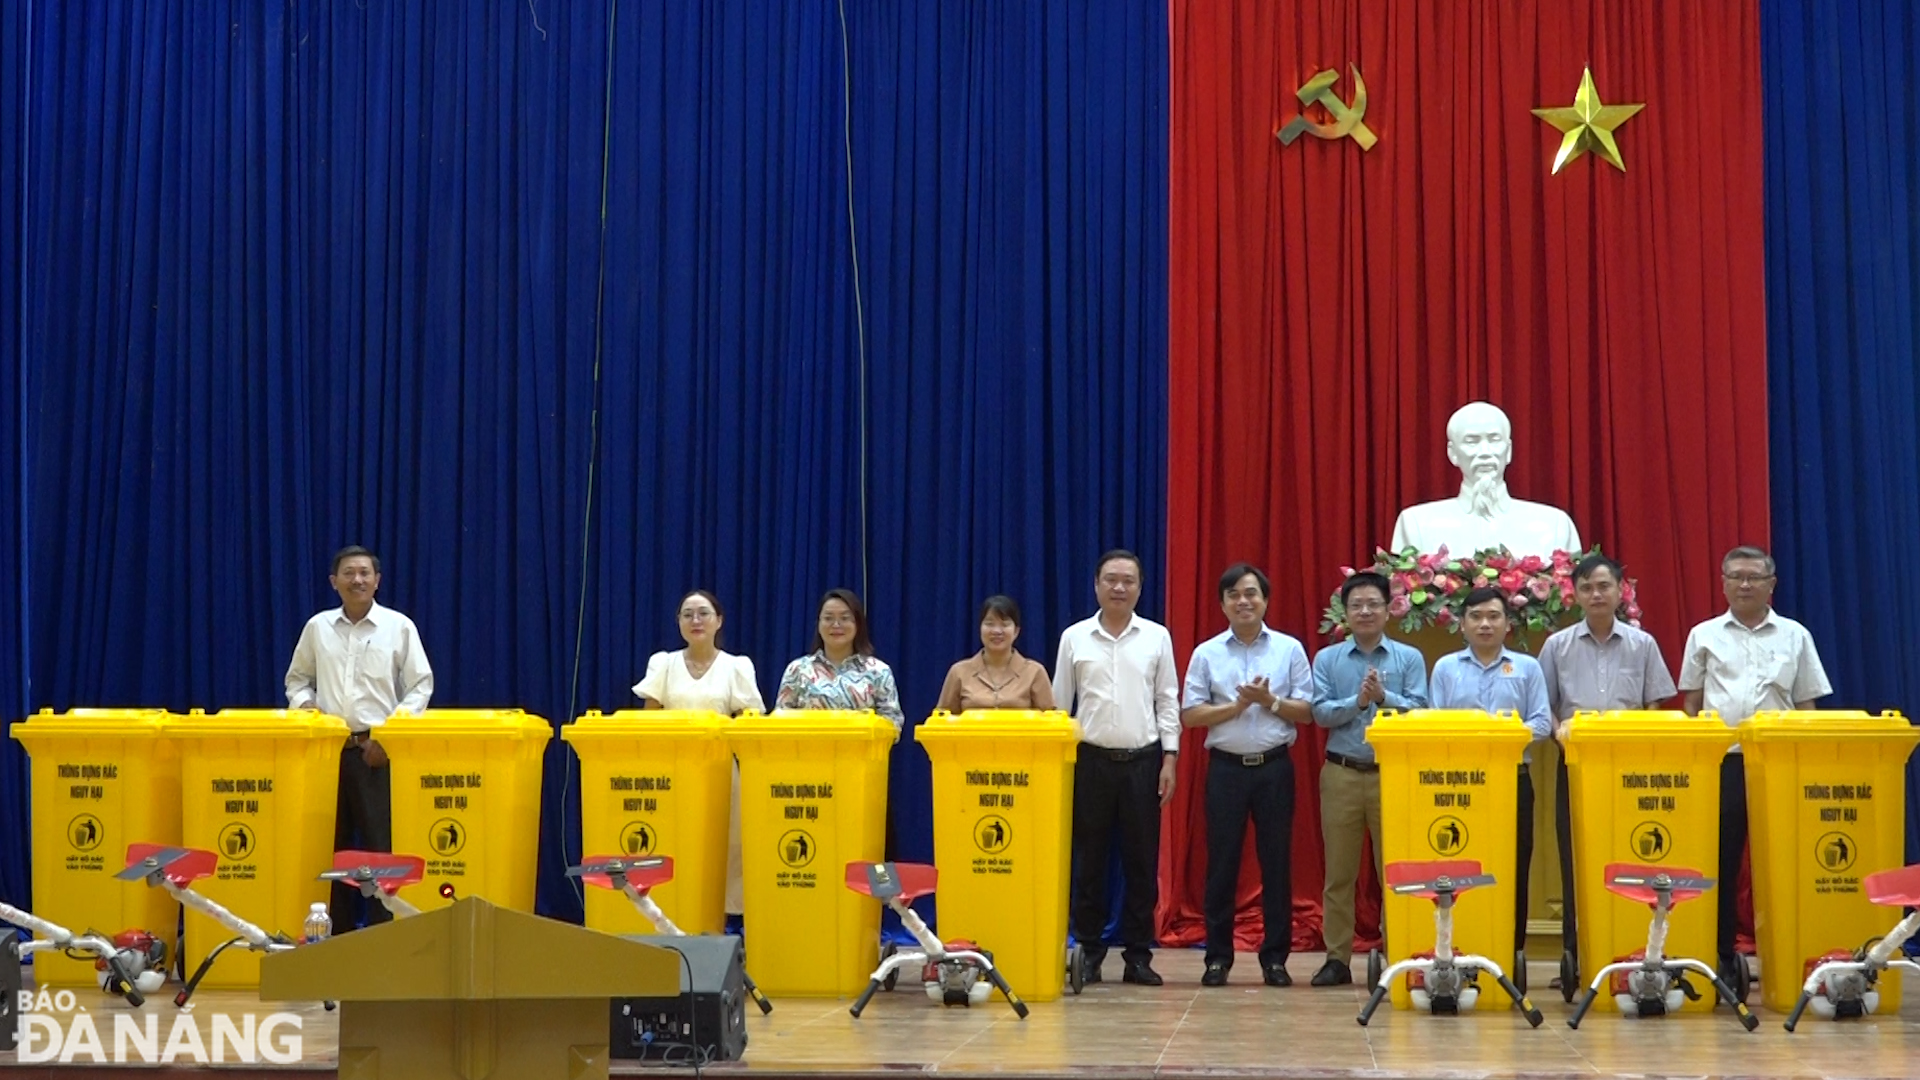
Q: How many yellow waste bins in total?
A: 9